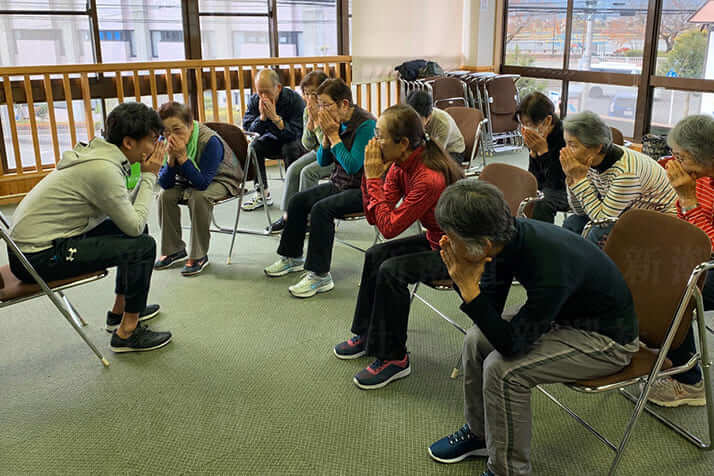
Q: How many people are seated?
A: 11